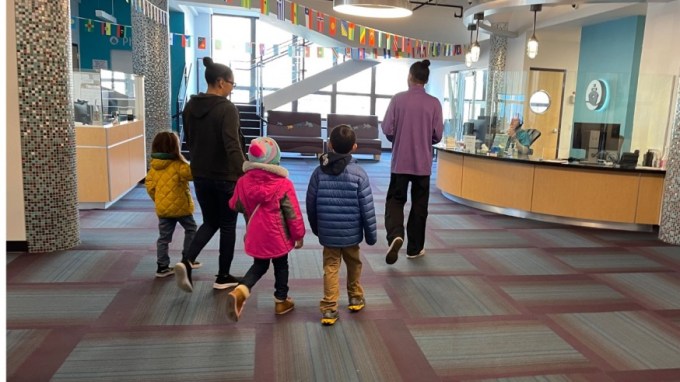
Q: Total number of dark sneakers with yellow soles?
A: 2